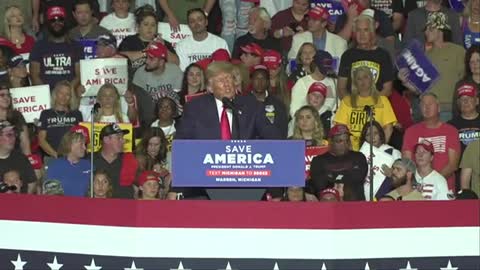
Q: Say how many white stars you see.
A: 11